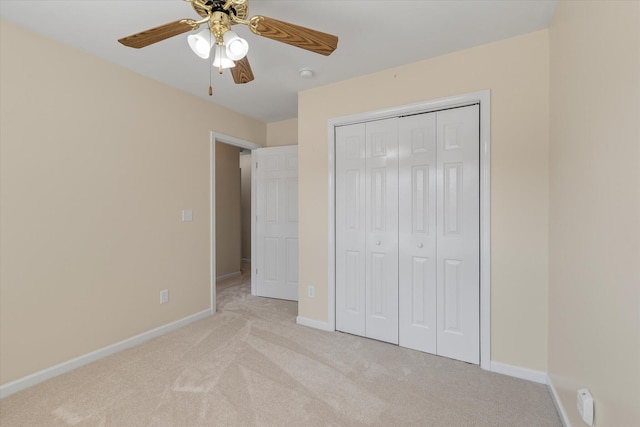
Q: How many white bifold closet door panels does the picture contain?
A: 4